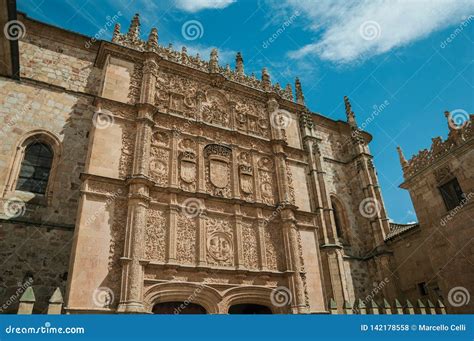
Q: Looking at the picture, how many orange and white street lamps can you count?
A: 0